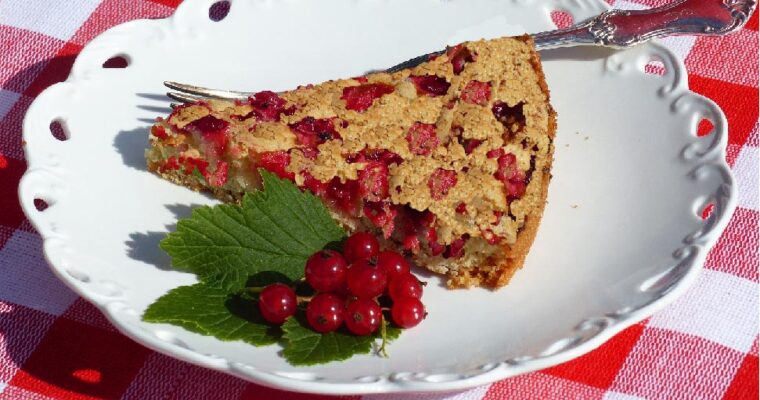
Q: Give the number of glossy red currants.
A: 9